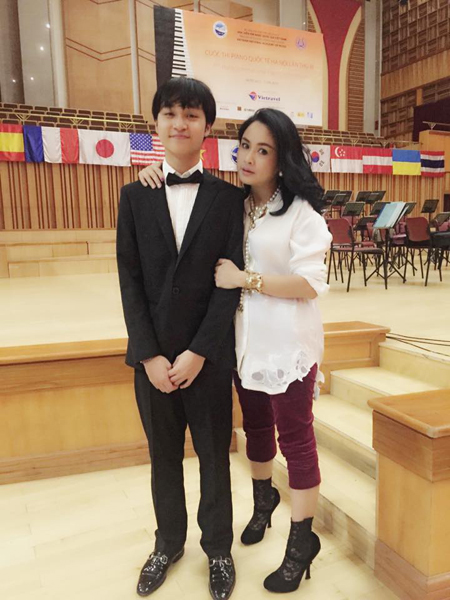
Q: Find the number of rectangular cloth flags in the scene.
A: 11